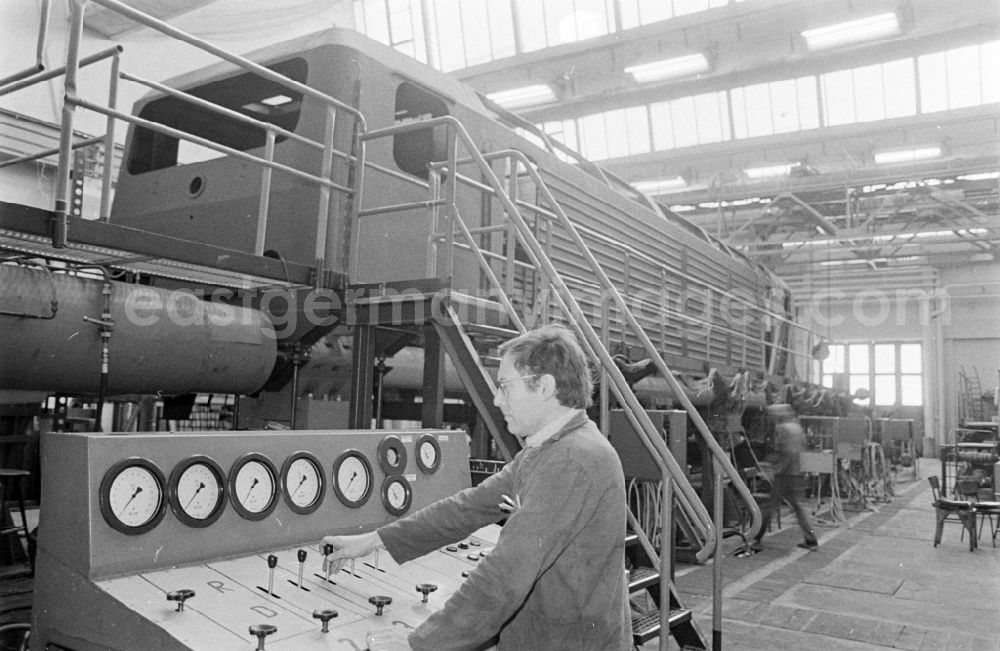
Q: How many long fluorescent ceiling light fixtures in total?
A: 6